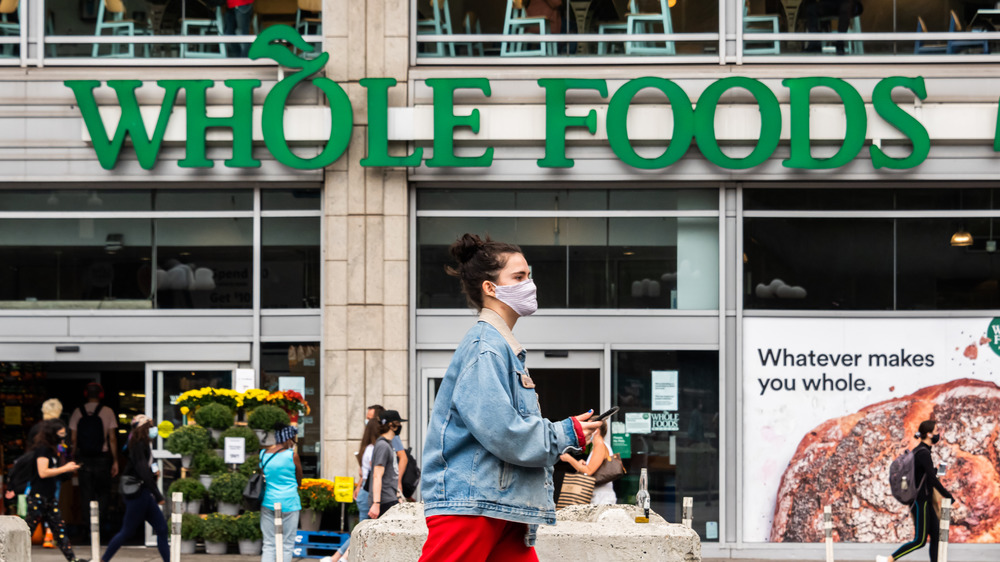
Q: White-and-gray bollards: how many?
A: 6